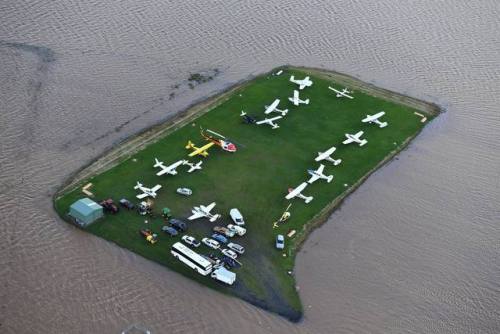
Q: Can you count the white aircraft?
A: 14